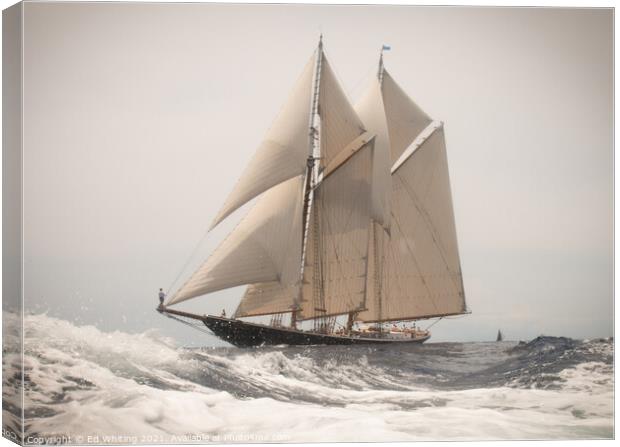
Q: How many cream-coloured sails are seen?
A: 8